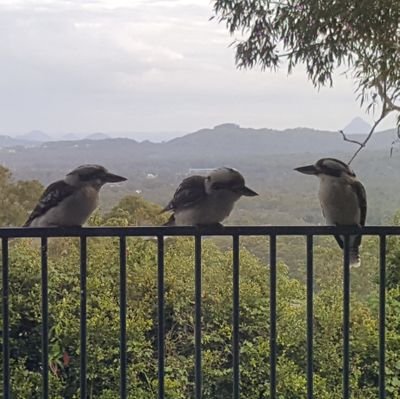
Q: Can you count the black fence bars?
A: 11